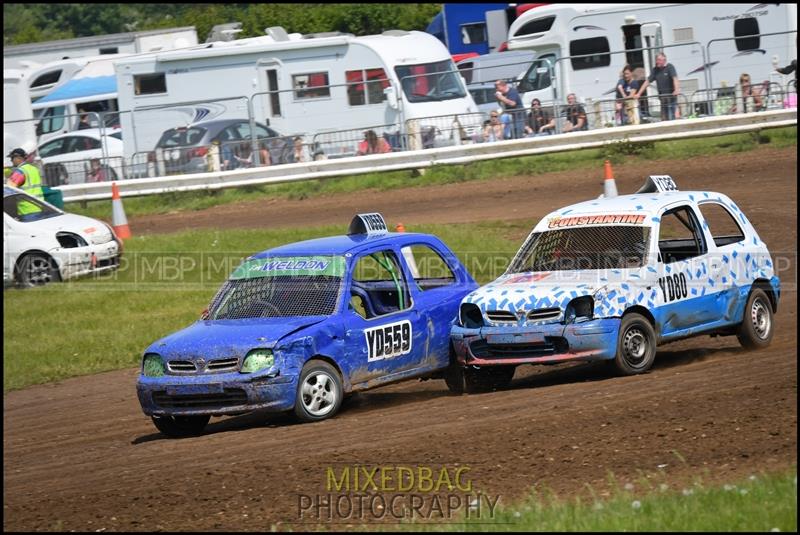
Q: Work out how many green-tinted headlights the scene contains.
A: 2